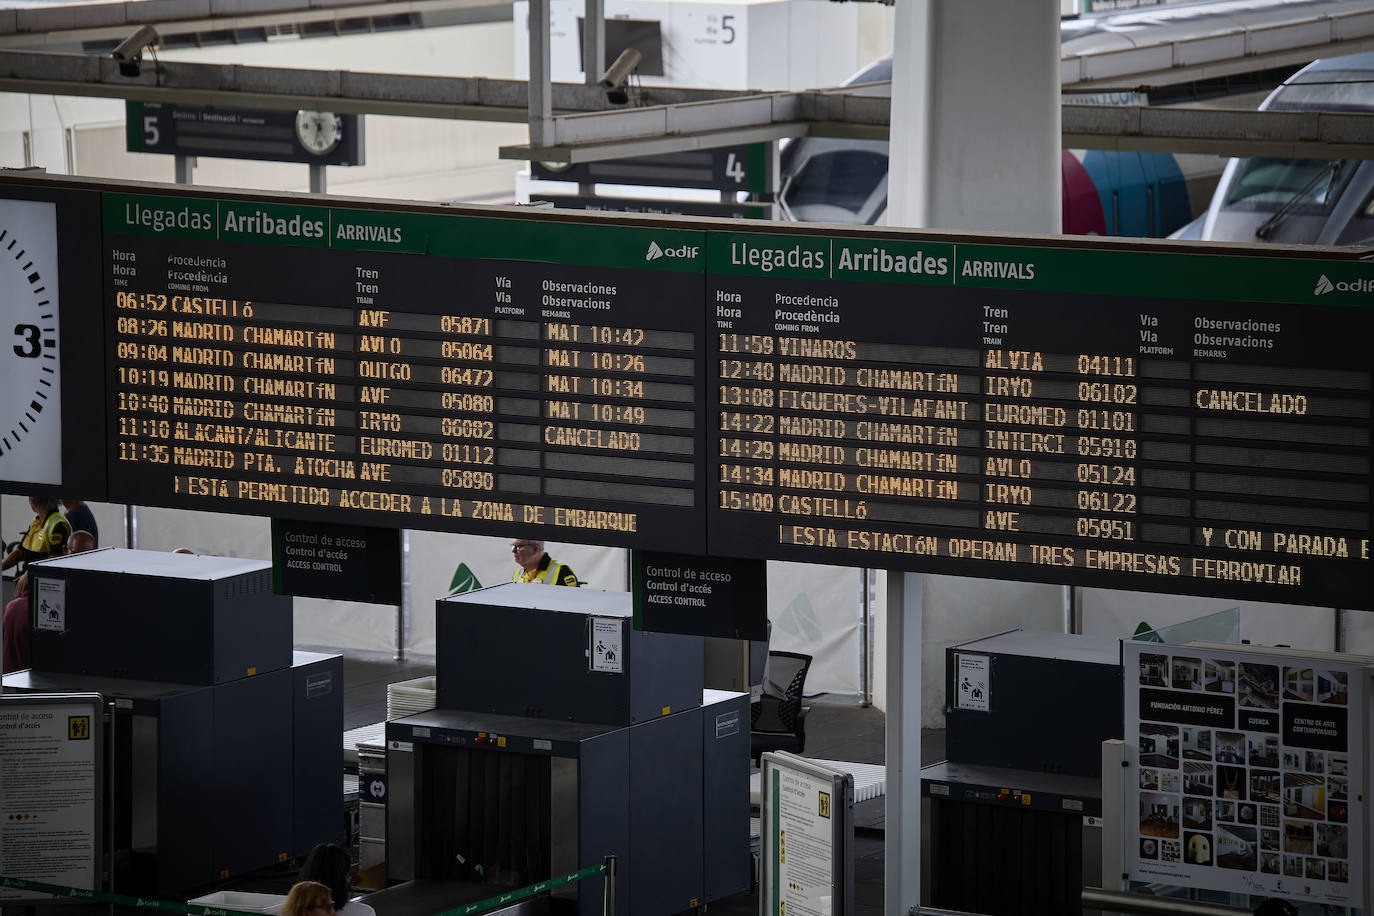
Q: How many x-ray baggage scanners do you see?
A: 3